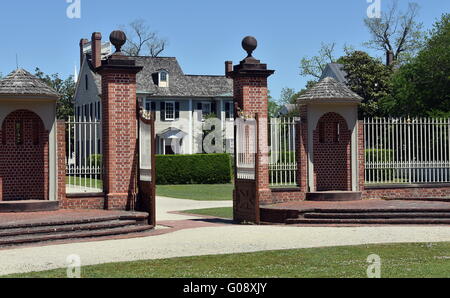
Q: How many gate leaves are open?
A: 2